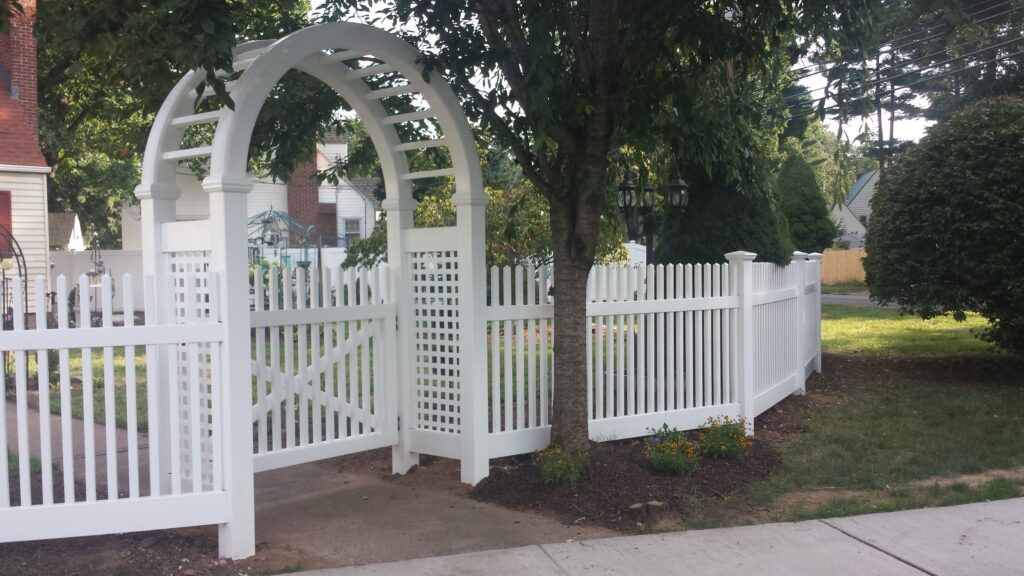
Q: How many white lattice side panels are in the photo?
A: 2